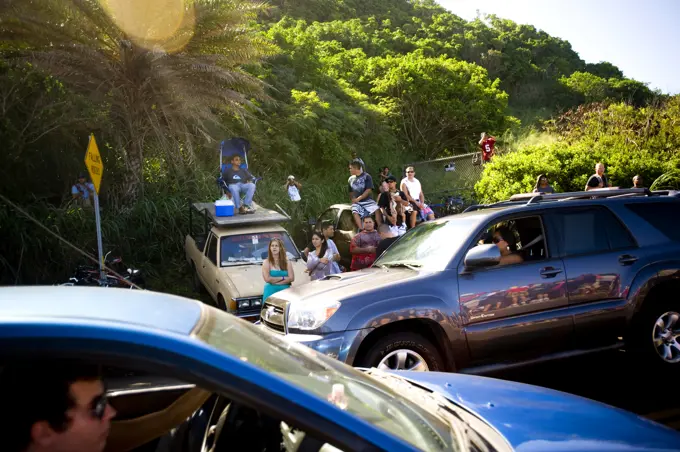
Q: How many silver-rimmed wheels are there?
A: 2